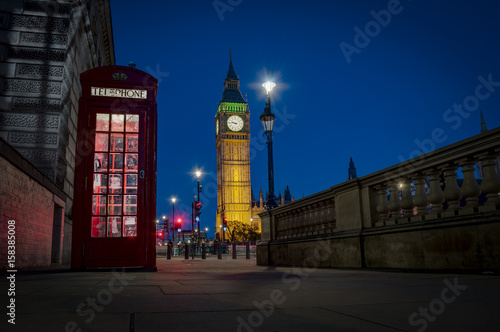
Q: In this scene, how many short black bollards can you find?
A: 6